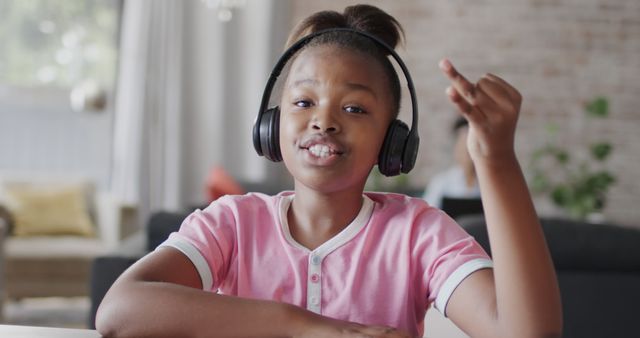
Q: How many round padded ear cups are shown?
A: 2